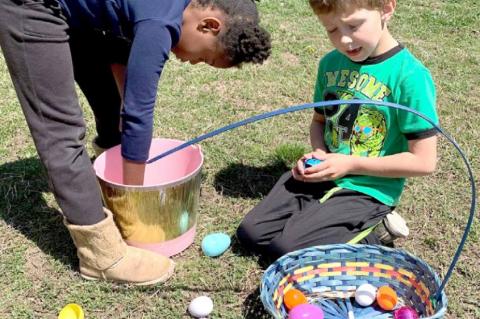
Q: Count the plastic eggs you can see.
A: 9